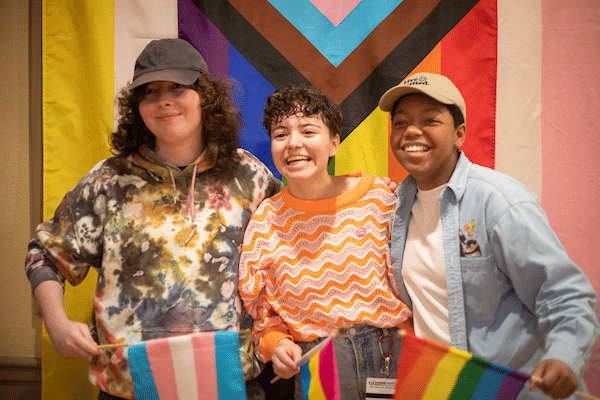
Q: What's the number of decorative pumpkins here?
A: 0